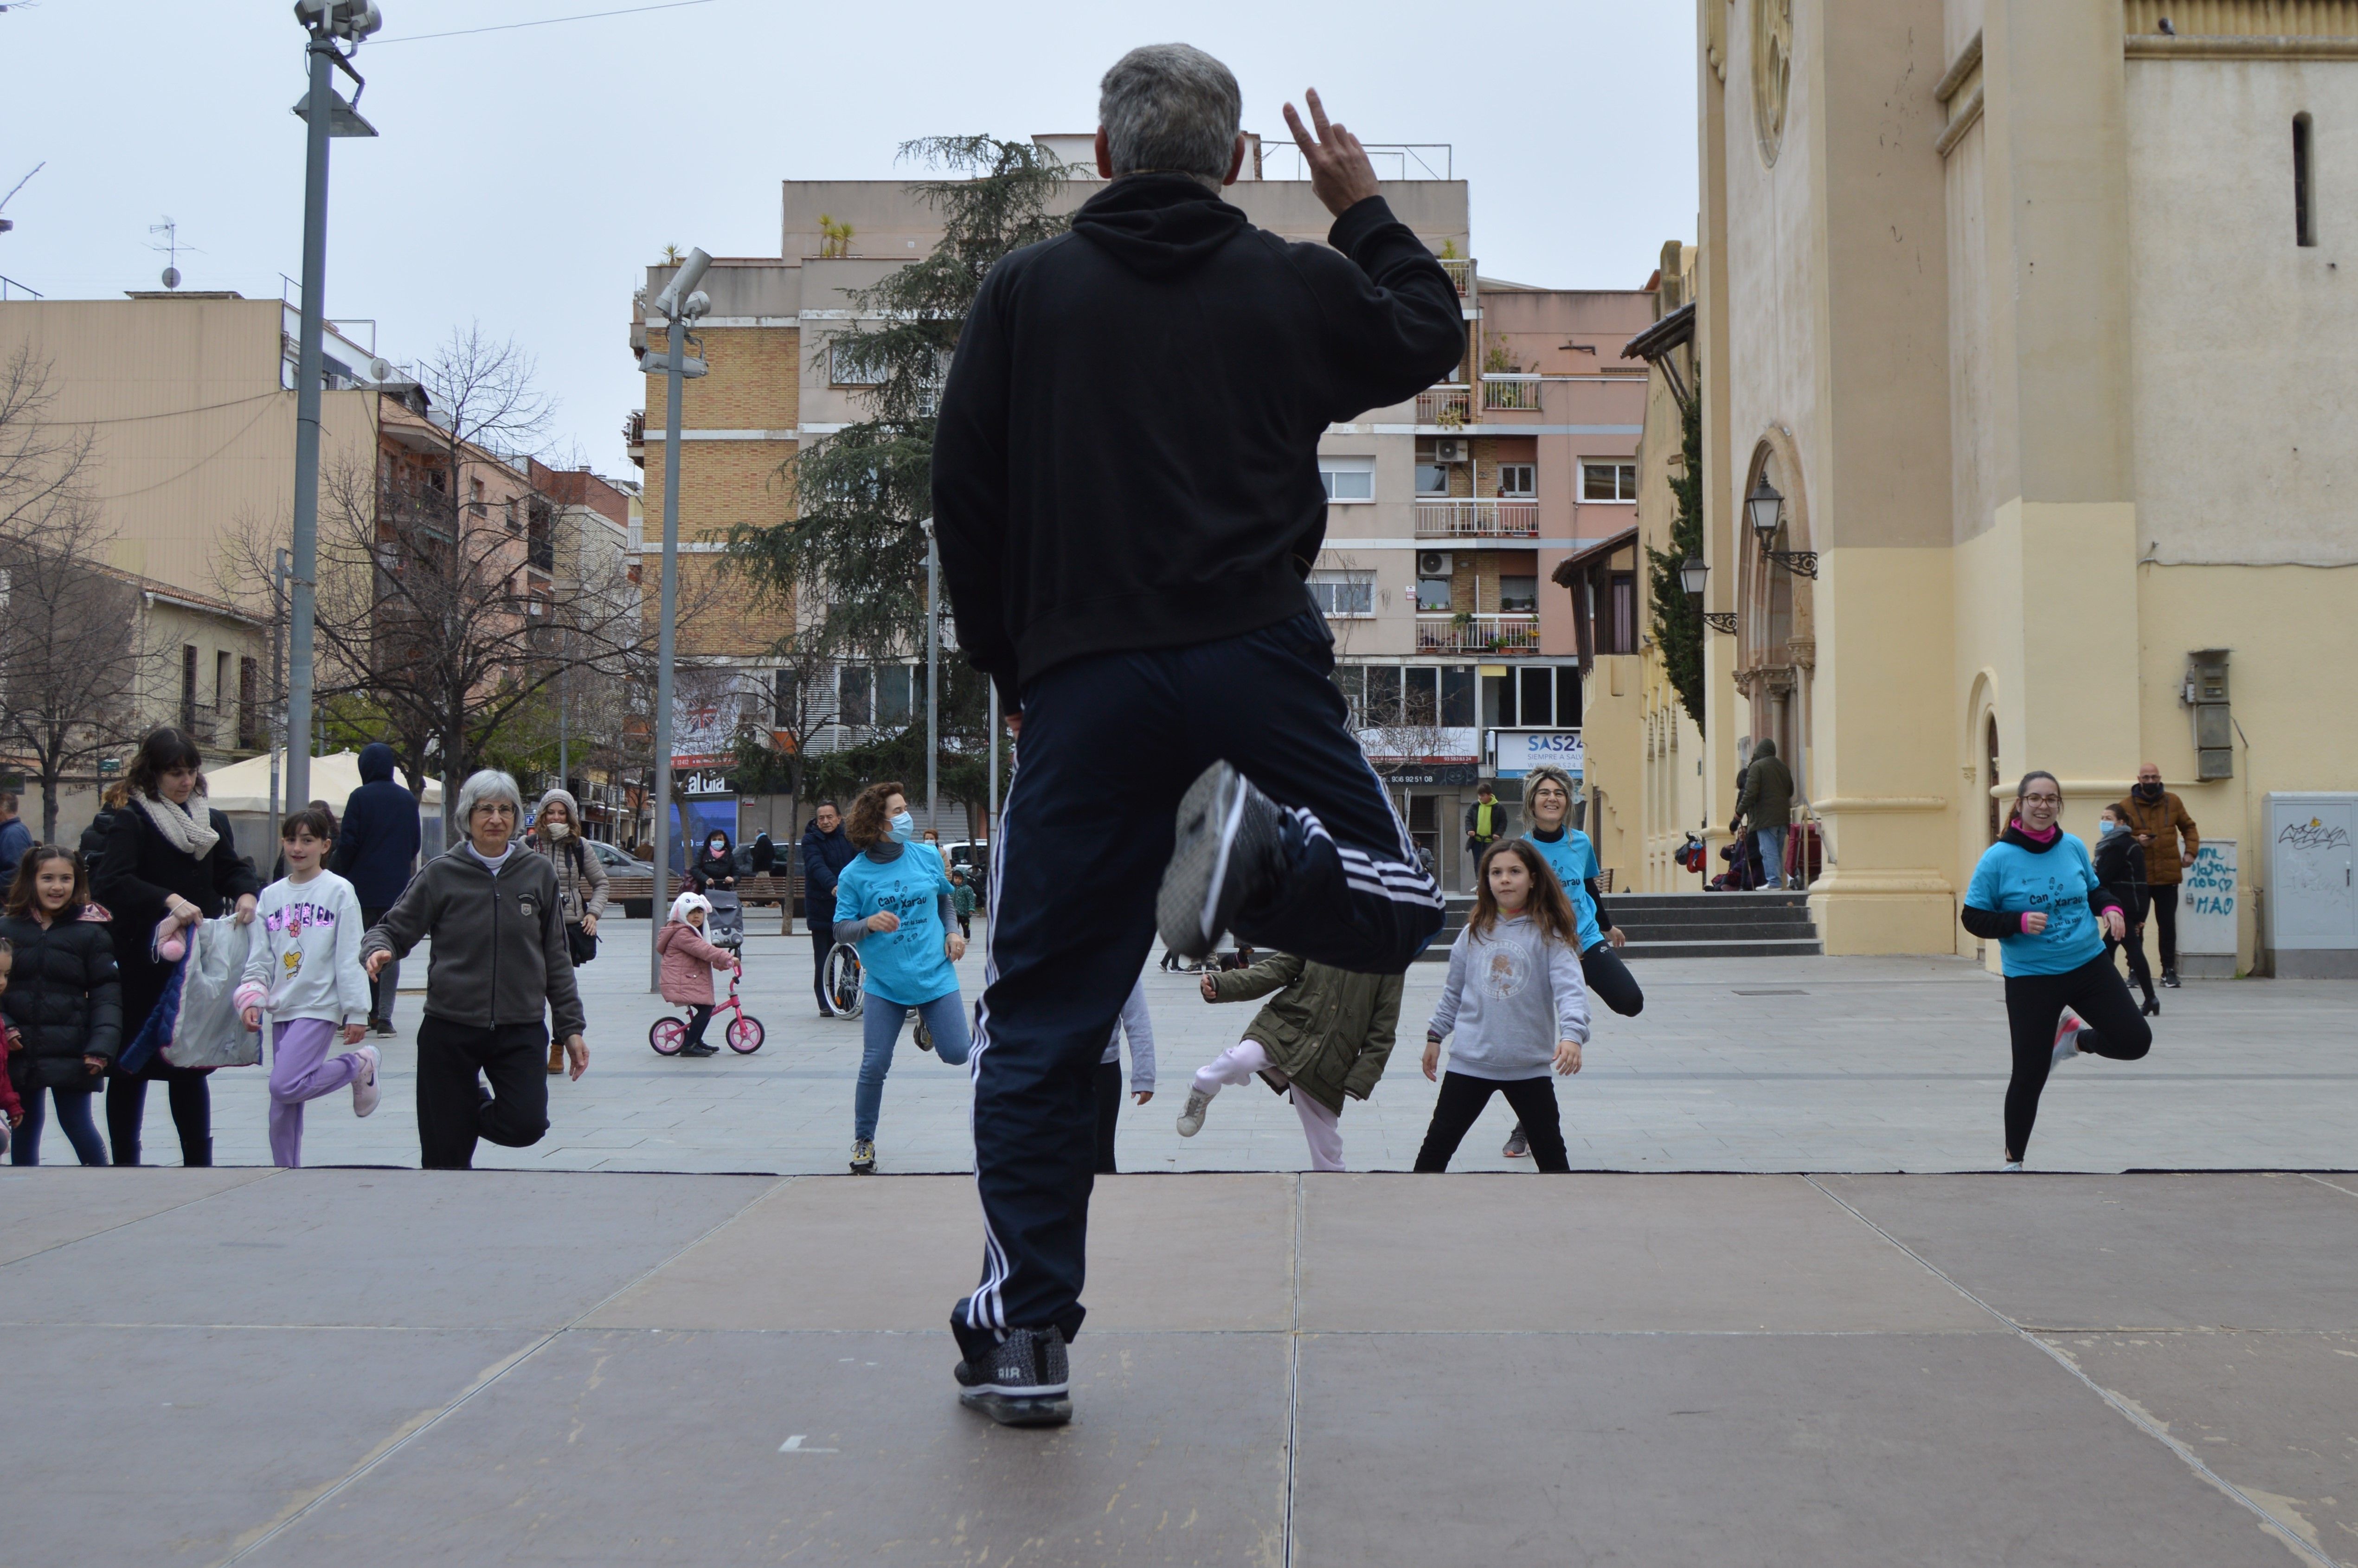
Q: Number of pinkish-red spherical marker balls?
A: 0